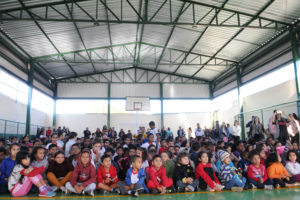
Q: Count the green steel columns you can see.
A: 7